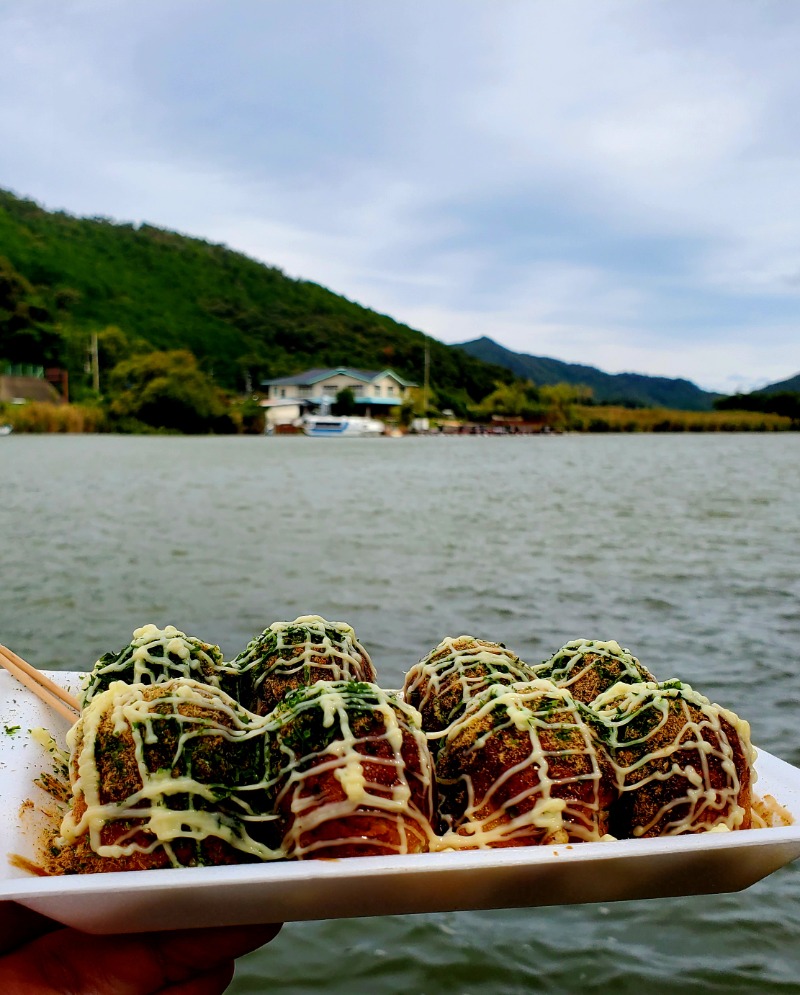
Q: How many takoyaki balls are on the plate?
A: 8